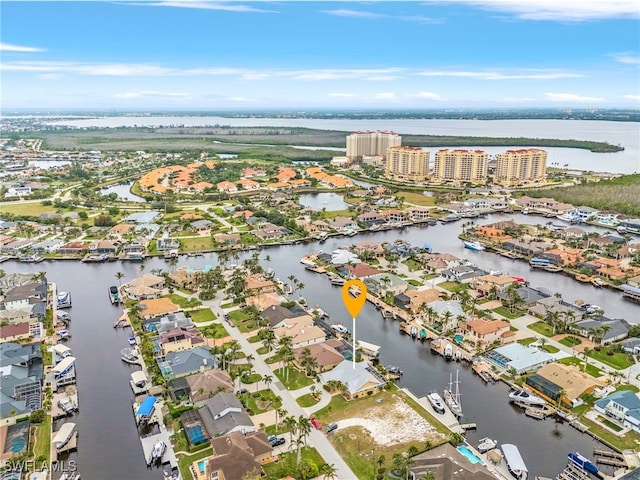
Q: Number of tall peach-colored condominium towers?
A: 3